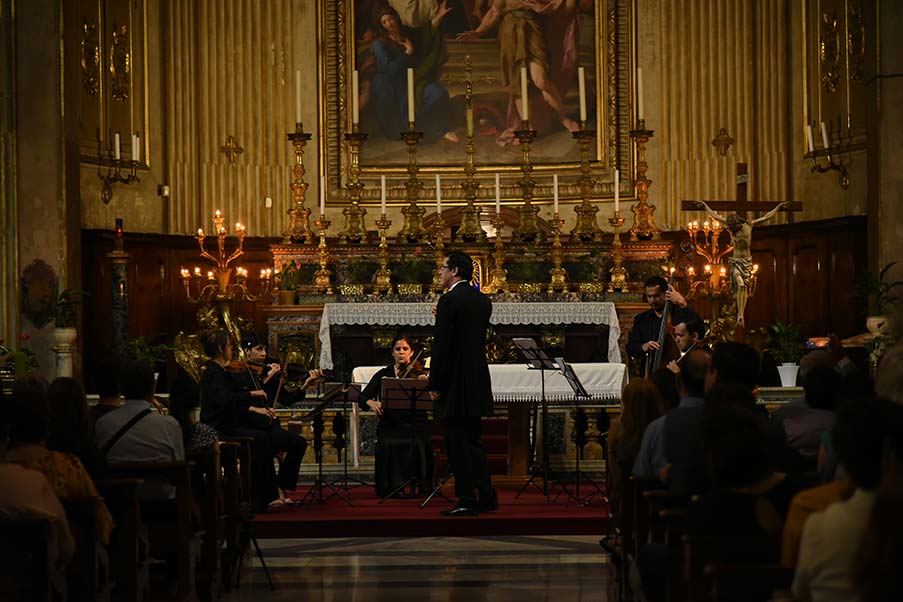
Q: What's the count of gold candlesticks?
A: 12